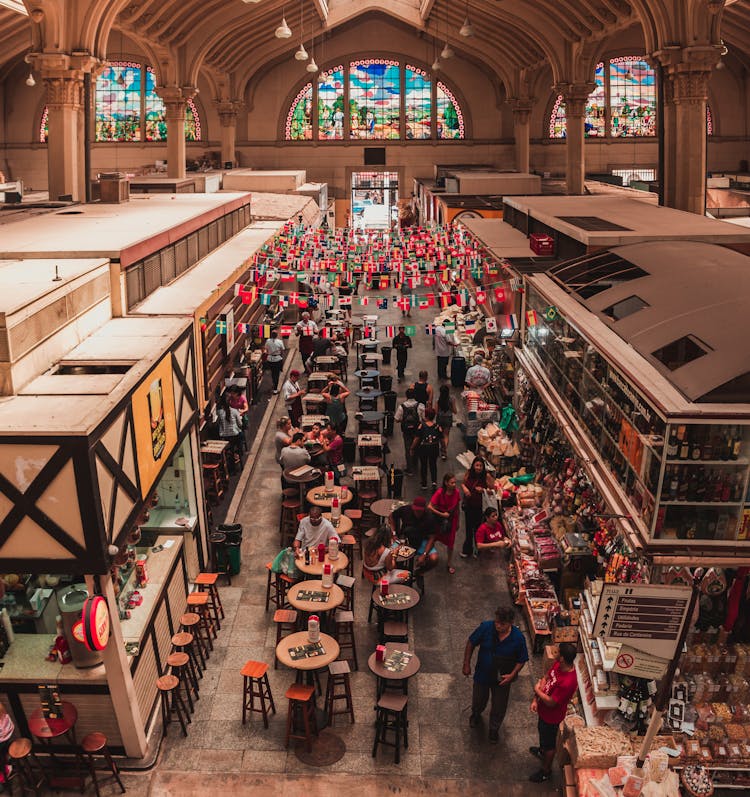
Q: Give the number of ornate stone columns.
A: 6